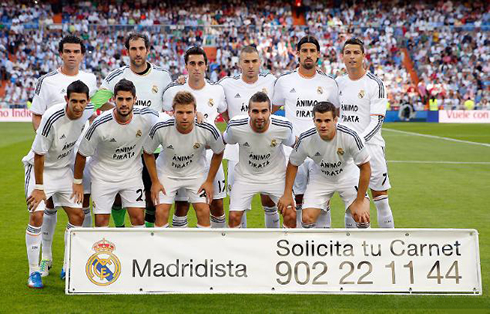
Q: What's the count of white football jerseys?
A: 11